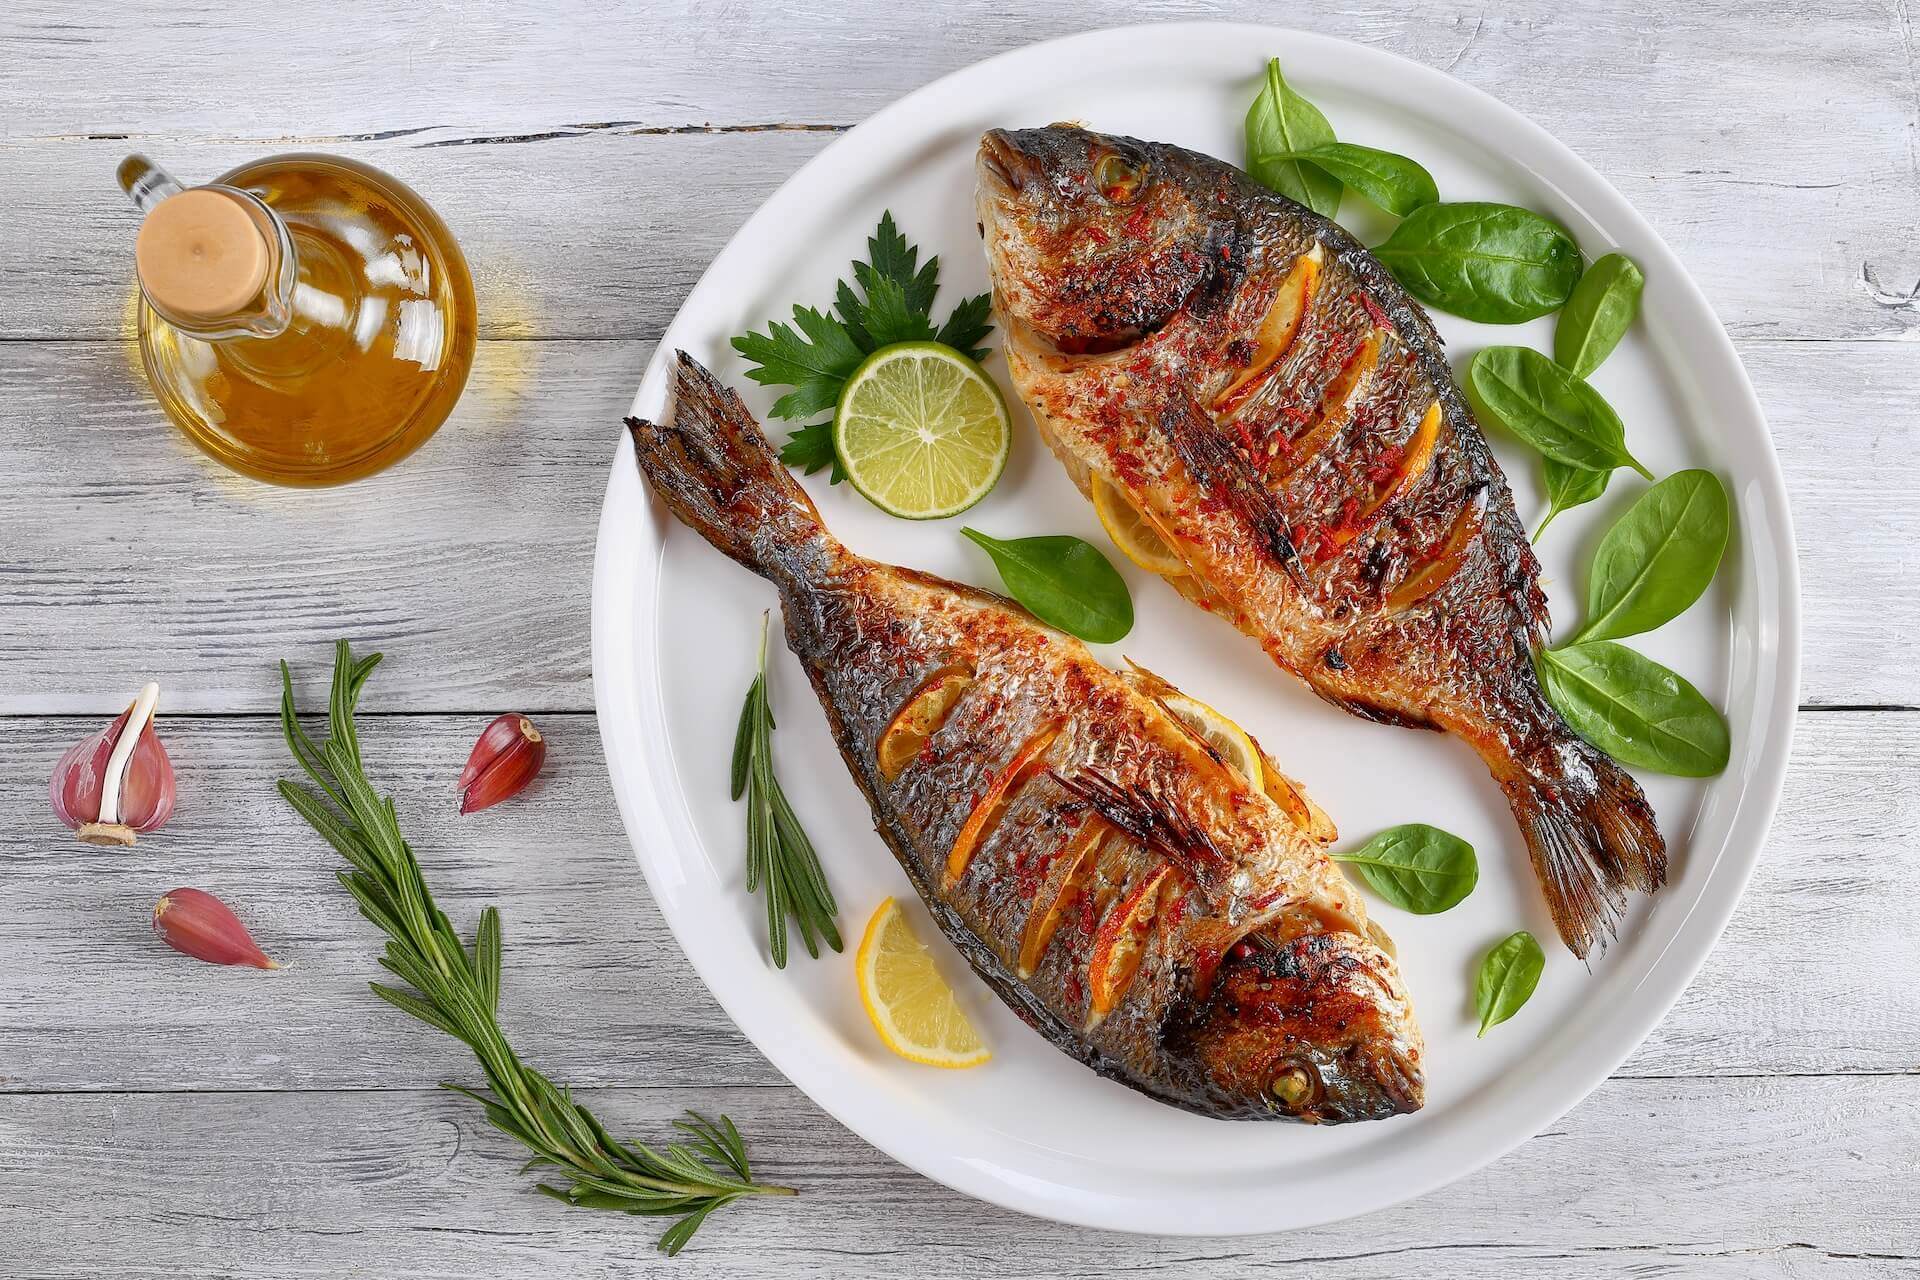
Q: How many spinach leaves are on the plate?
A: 11